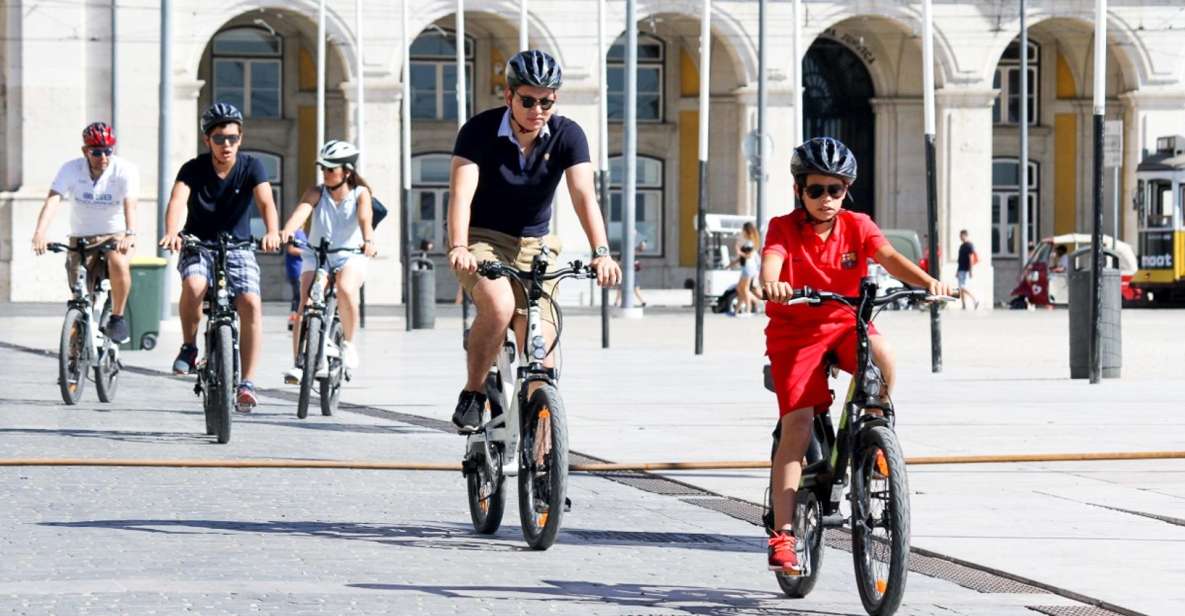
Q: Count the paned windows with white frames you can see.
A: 8